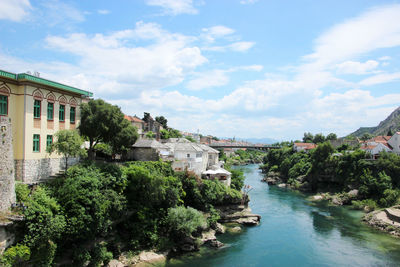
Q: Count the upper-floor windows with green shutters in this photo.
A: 5